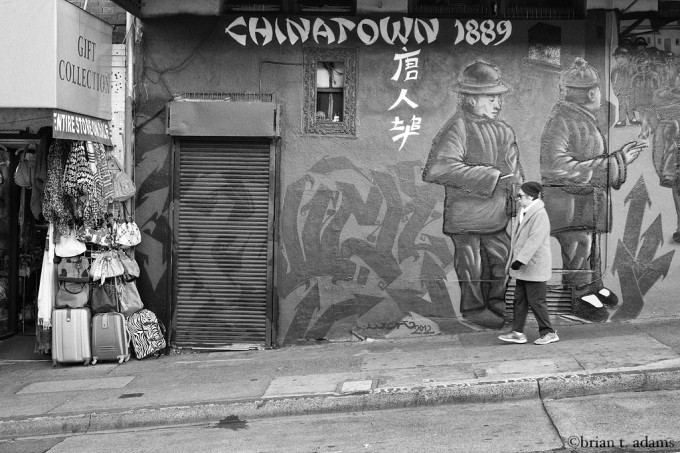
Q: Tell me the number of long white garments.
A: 1